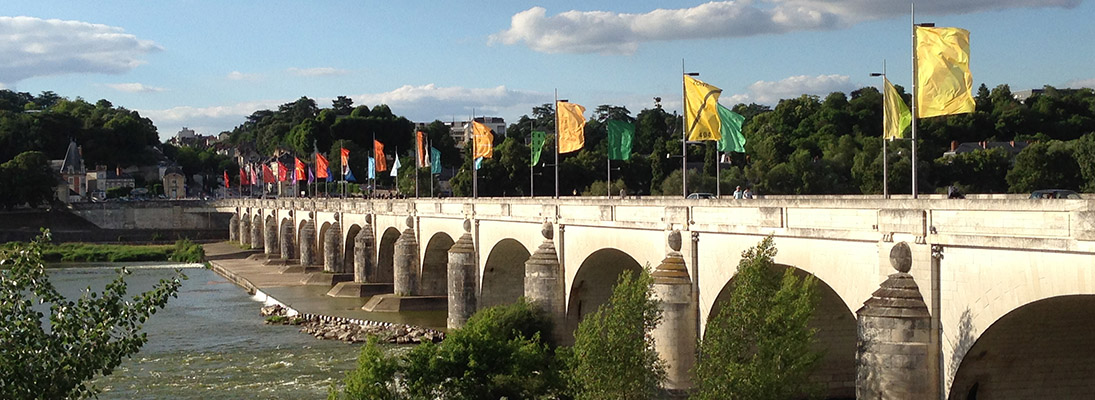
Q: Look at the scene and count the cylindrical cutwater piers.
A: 13